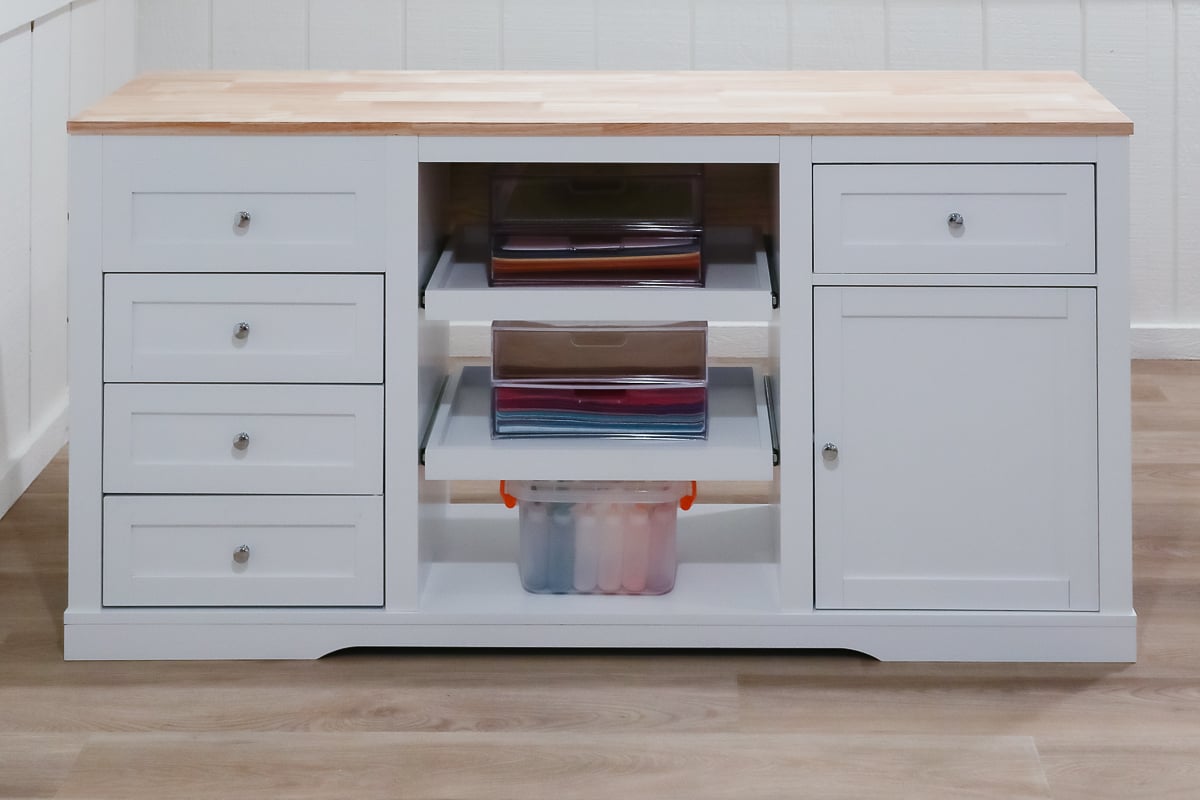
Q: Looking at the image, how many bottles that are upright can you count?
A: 6